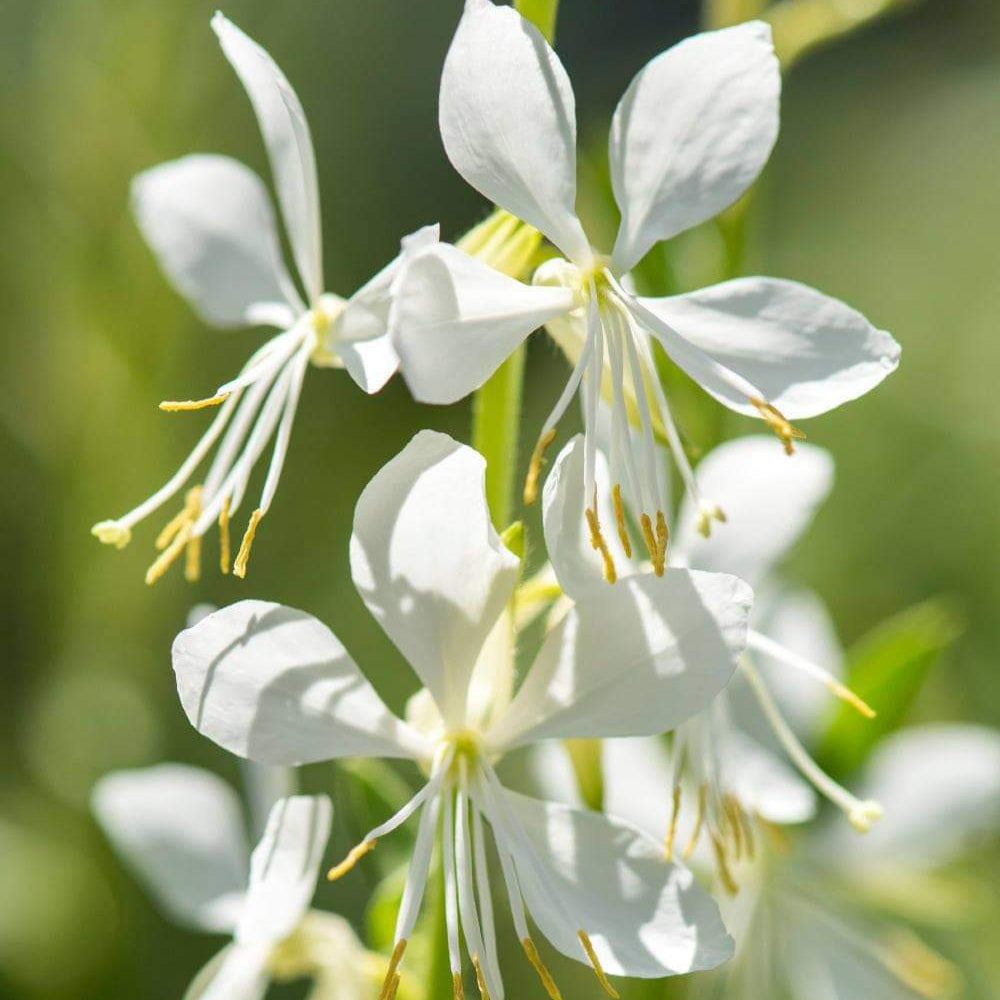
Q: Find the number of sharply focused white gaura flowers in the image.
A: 3